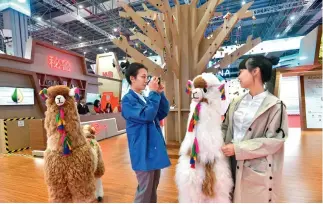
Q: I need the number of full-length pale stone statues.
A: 0